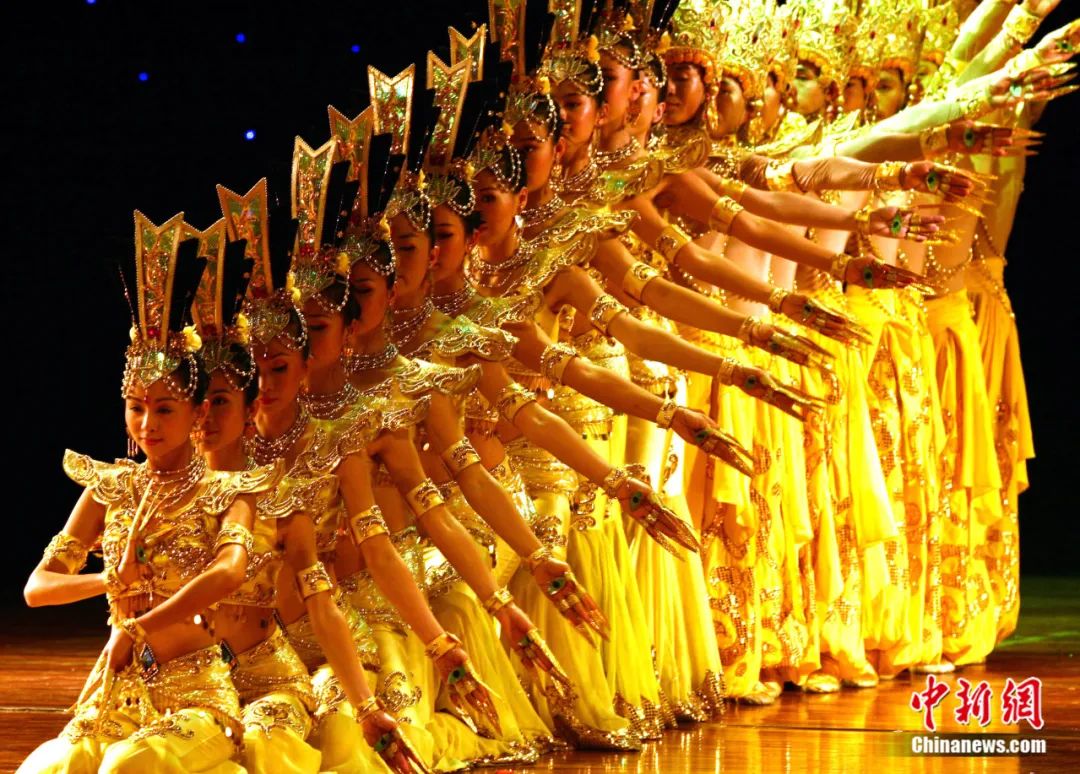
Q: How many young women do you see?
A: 12